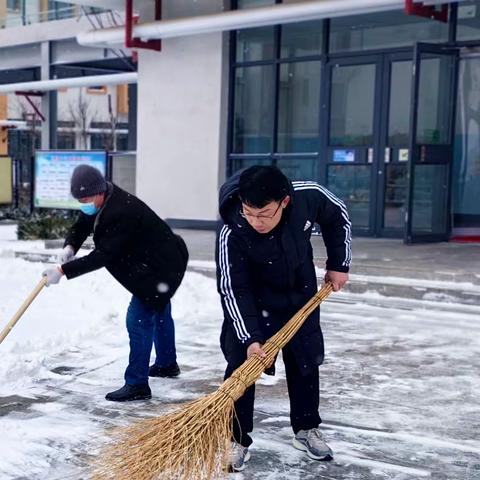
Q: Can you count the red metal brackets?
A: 3